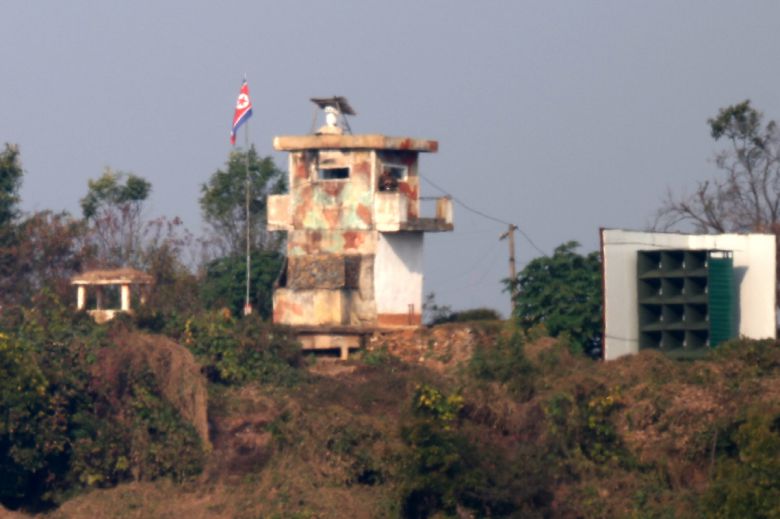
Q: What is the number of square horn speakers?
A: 12